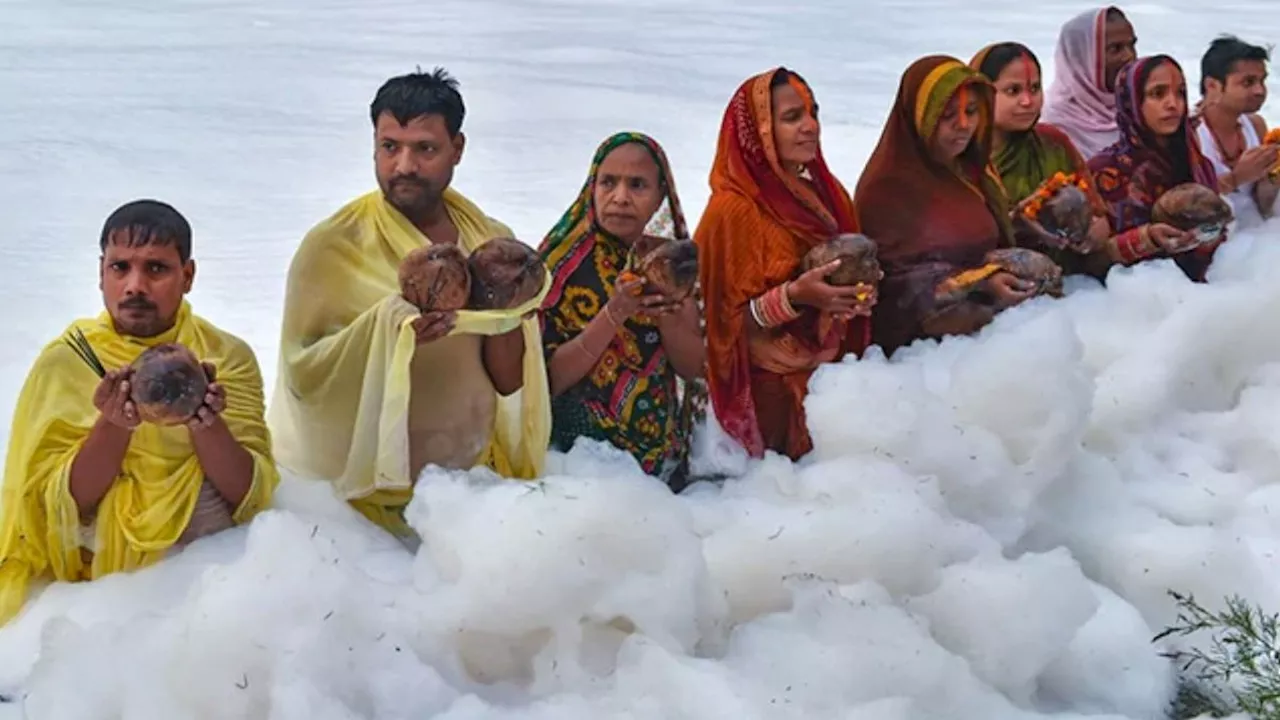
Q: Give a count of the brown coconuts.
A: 8